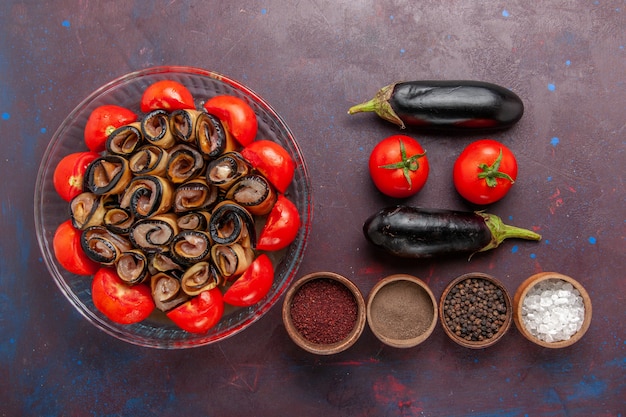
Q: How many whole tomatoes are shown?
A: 2